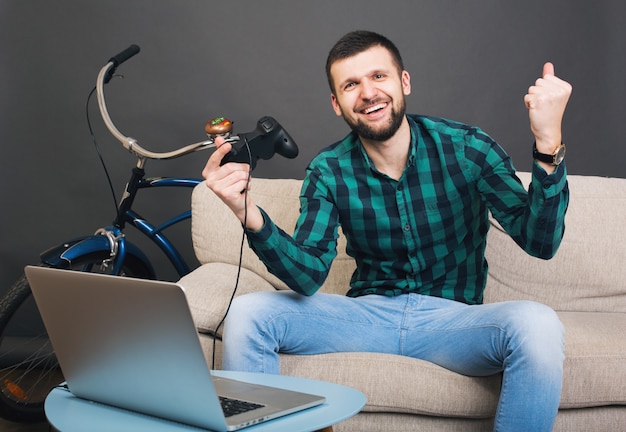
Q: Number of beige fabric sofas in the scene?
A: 1